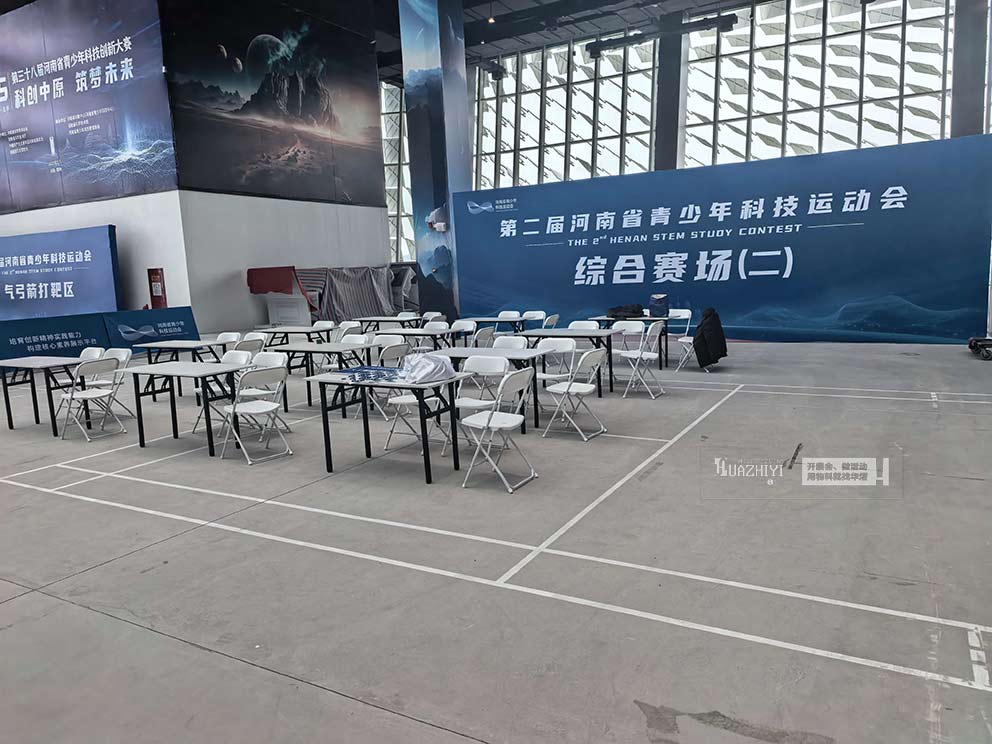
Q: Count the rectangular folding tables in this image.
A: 12